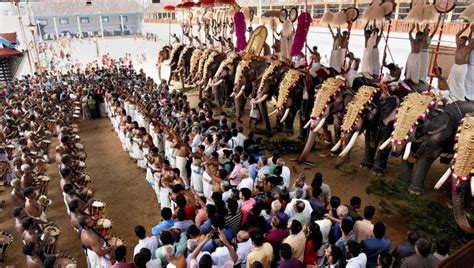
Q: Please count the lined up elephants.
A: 14